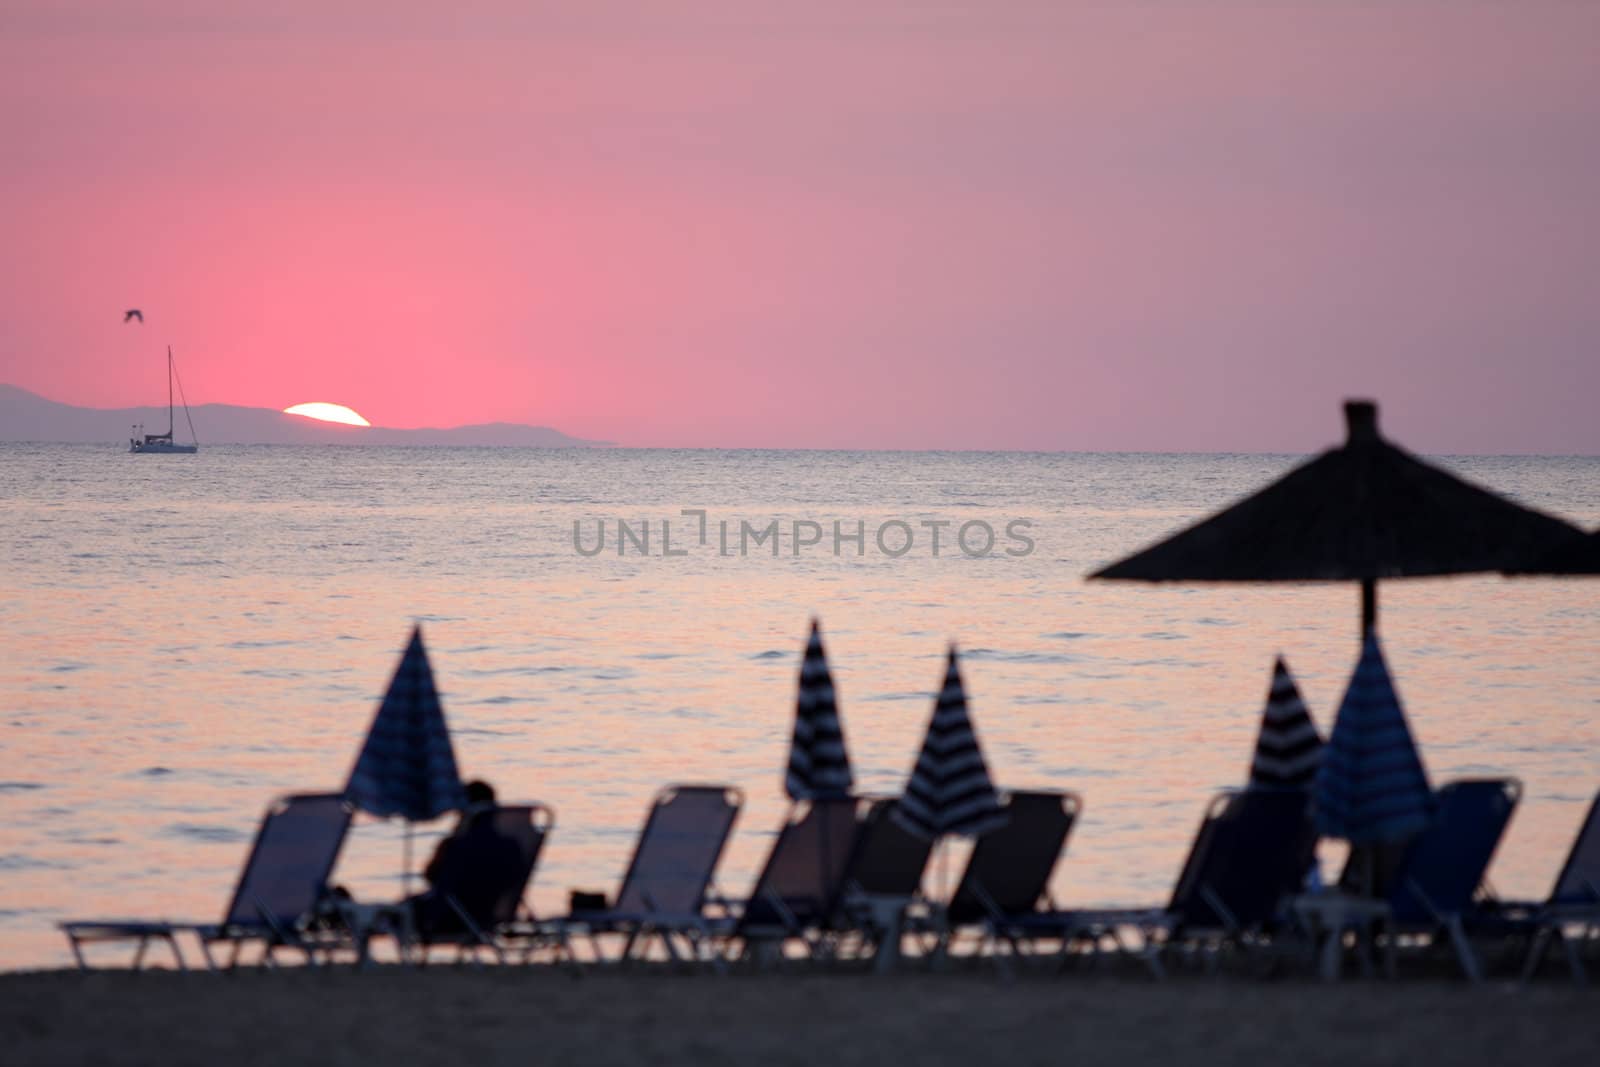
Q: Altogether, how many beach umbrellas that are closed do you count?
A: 5